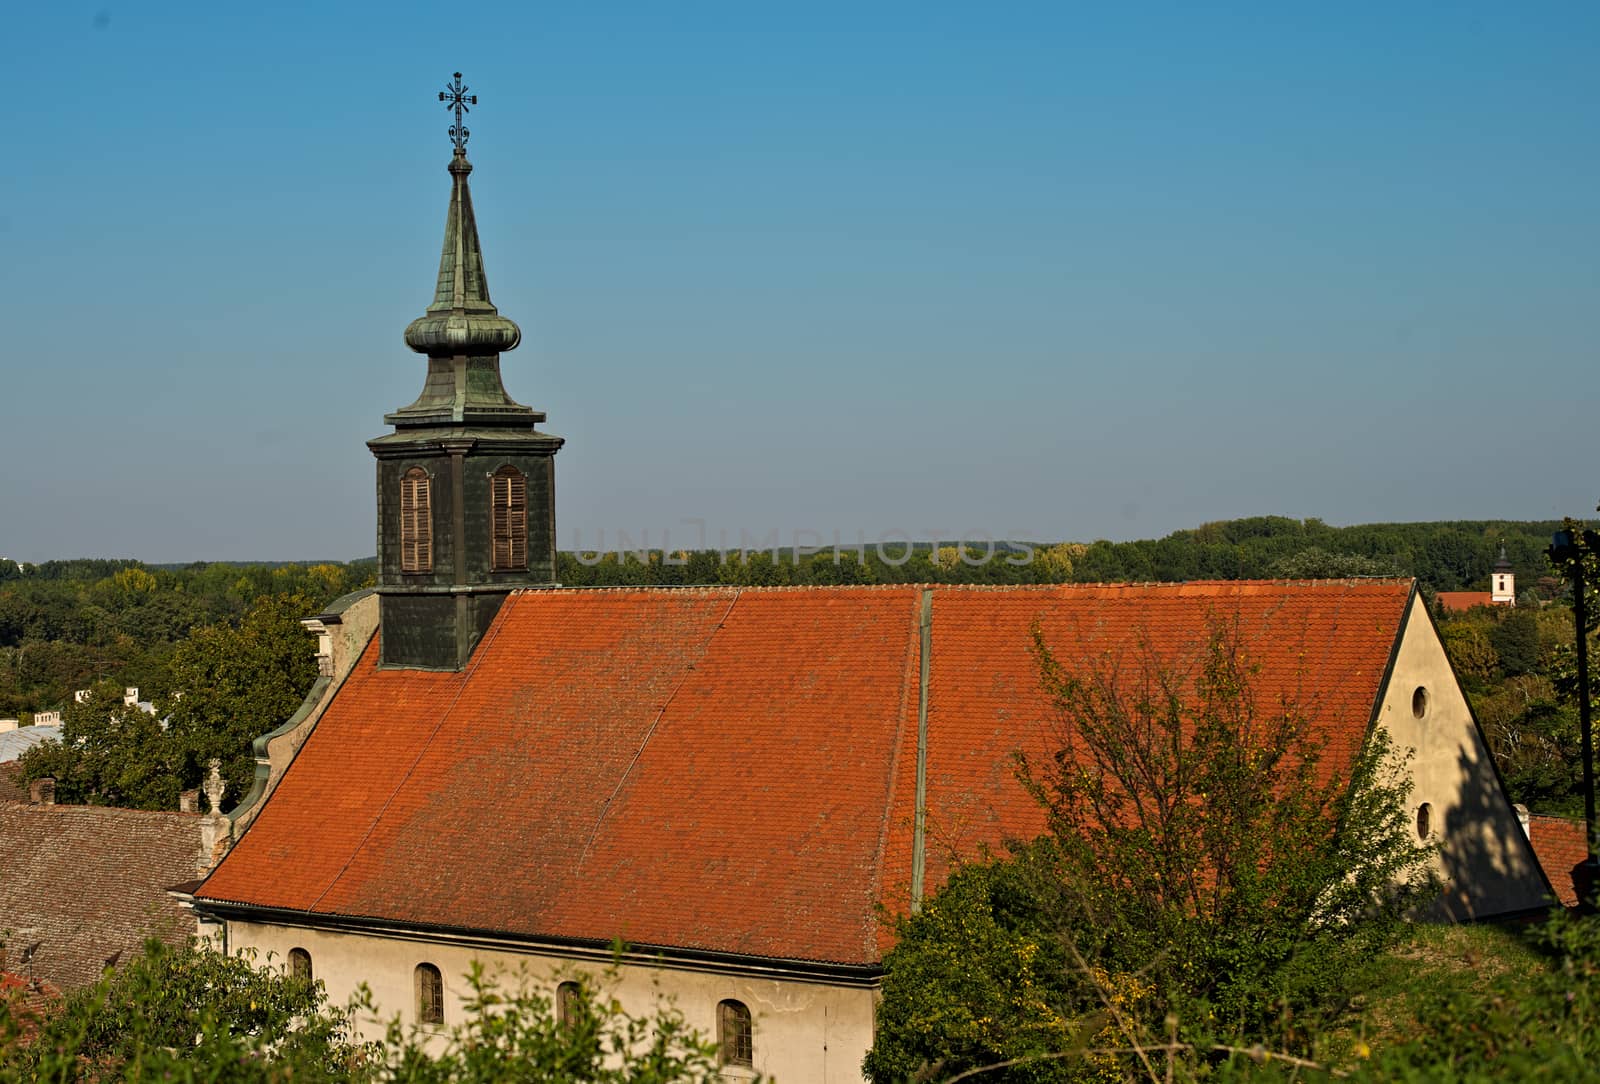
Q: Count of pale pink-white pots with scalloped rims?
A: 0